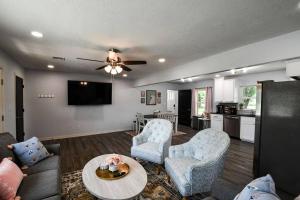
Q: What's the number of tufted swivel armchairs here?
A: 2